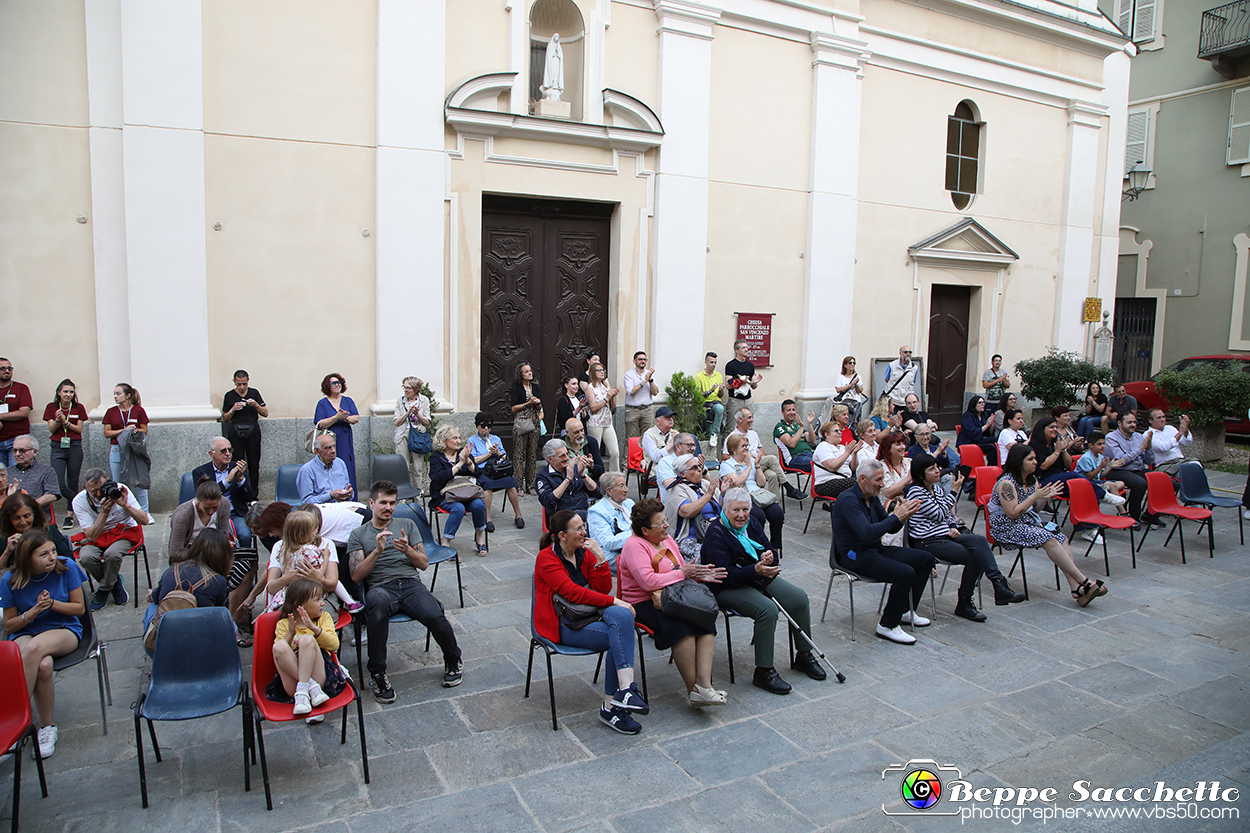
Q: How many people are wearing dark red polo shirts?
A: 3